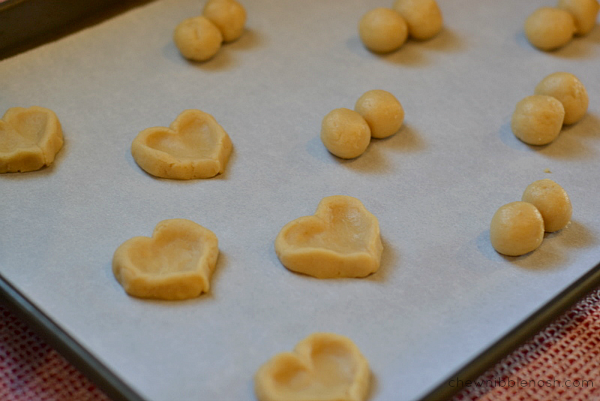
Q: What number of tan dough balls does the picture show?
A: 12